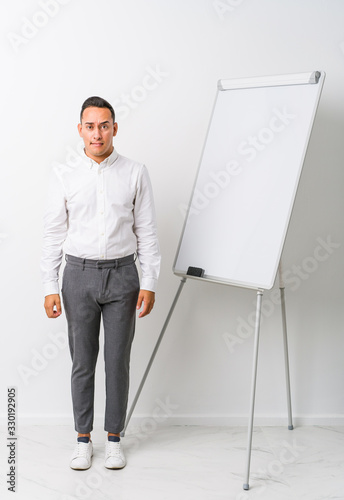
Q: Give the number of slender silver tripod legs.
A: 3